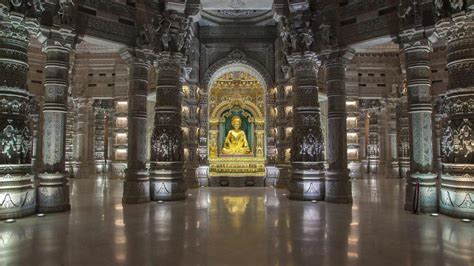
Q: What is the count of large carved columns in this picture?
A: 8